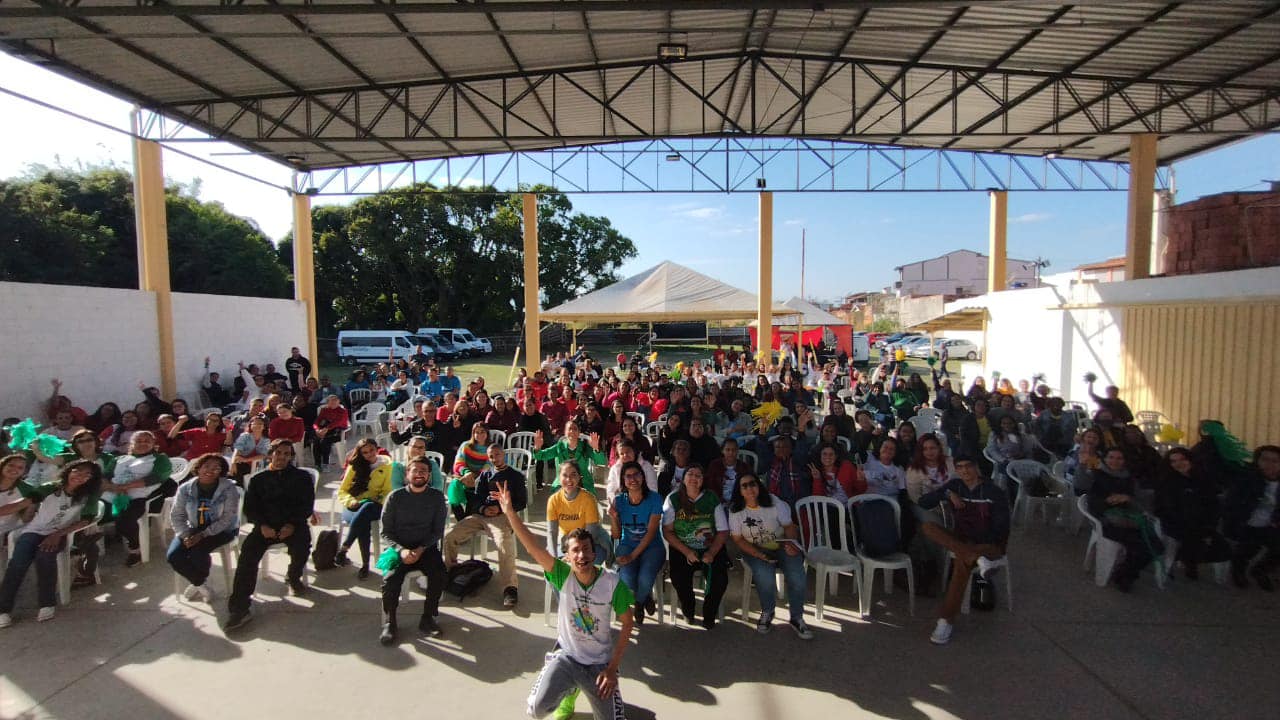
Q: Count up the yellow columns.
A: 6